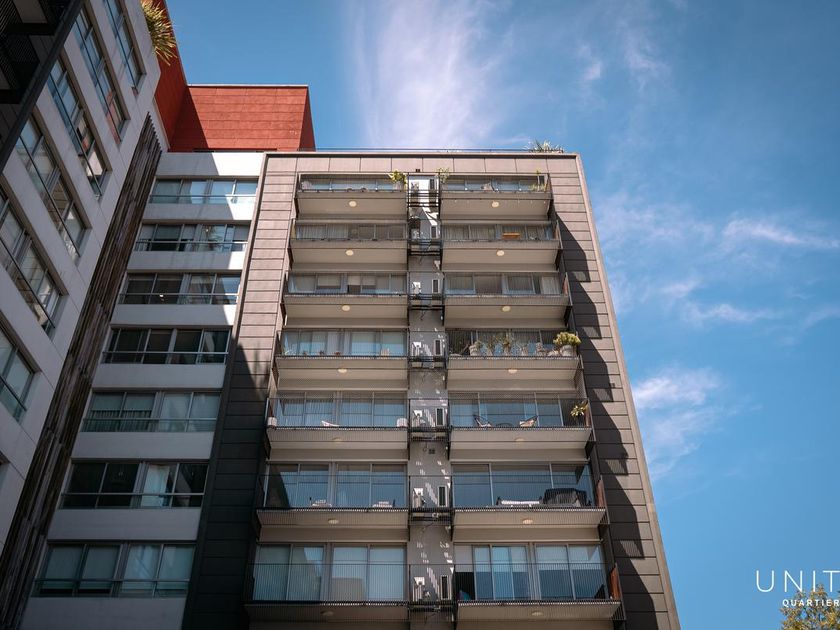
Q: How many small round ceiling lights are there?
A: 14